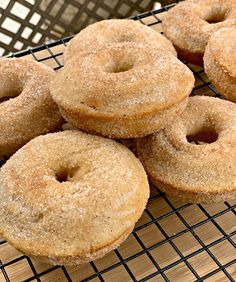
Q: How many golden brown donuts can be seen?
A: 7